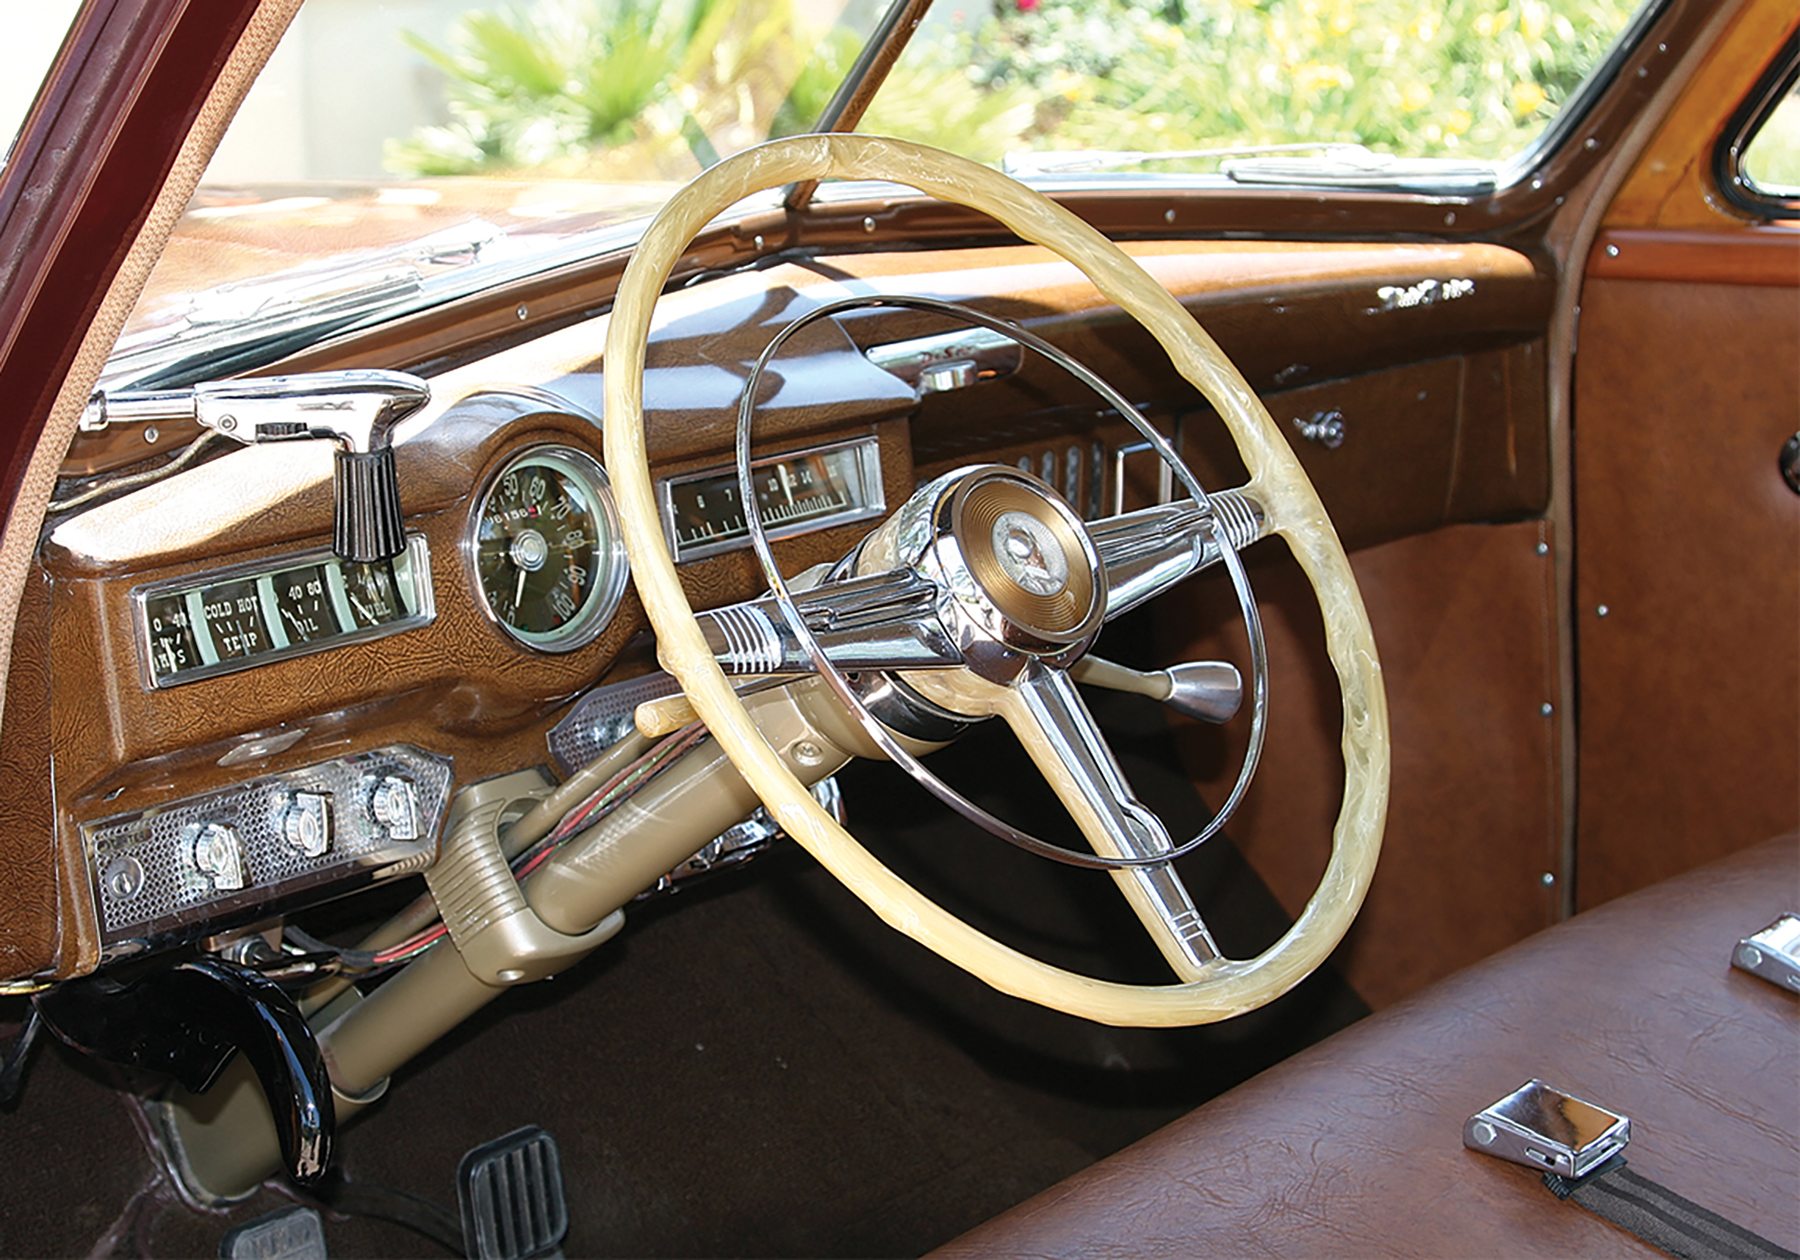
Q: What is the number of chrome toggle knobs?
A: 3